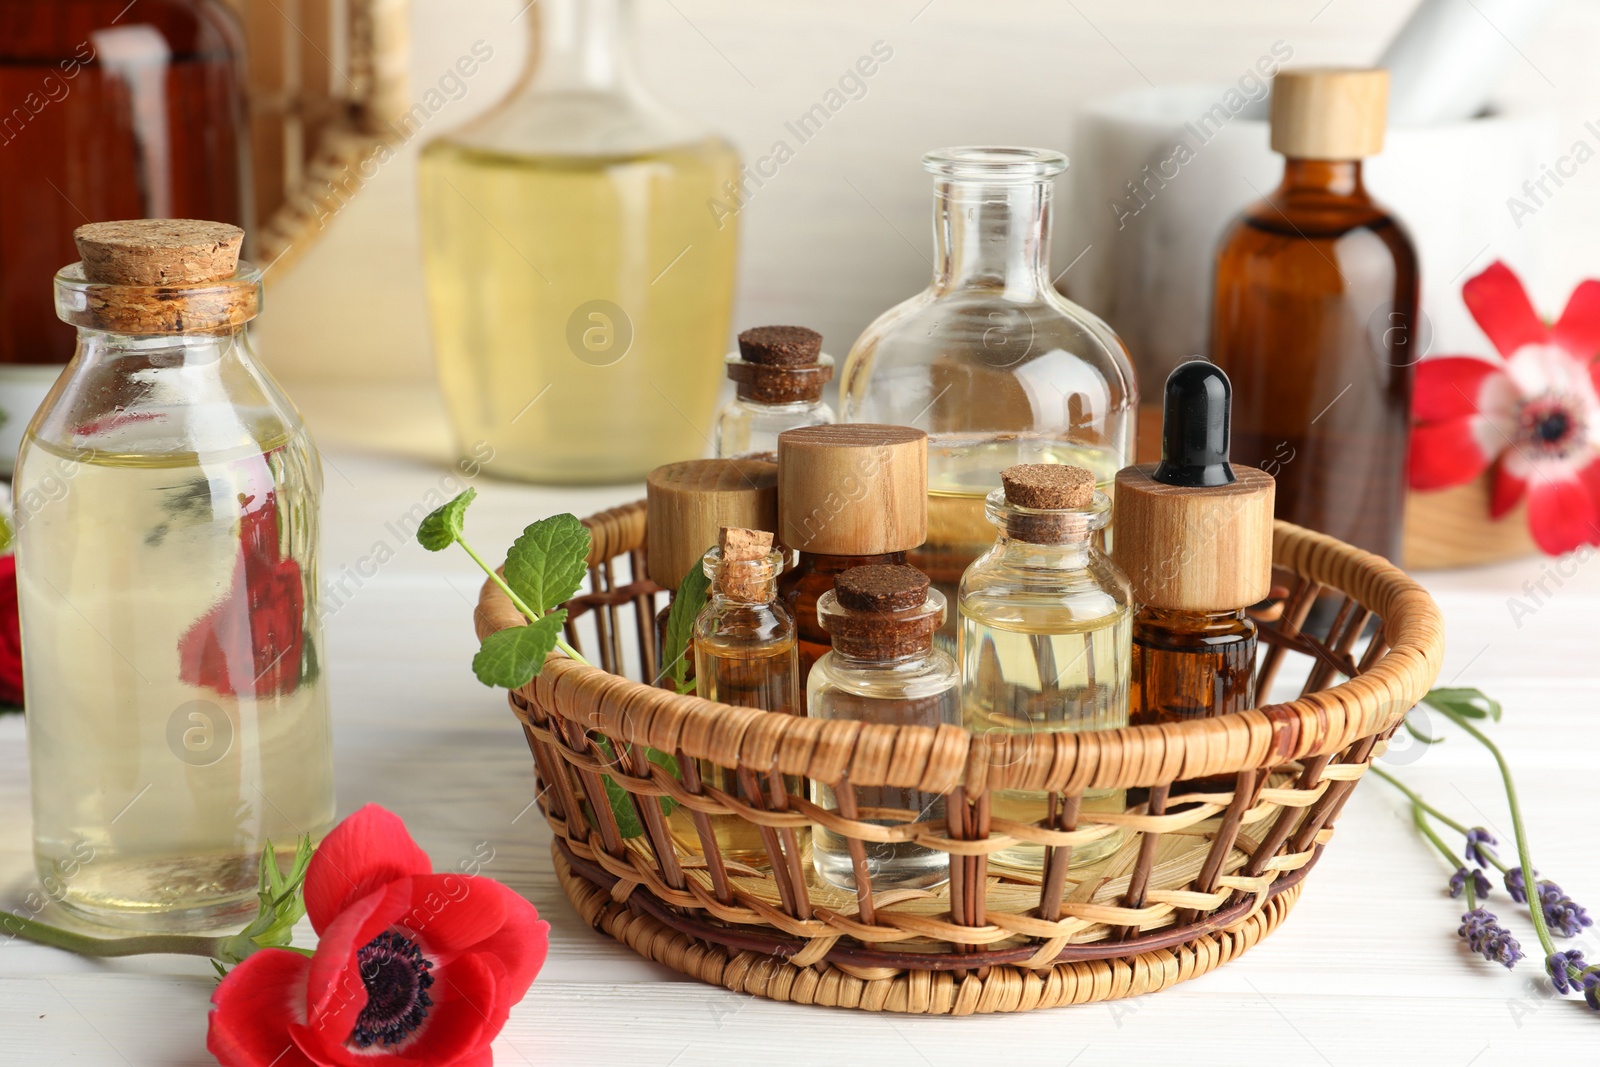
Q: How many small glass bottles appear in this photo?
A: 7